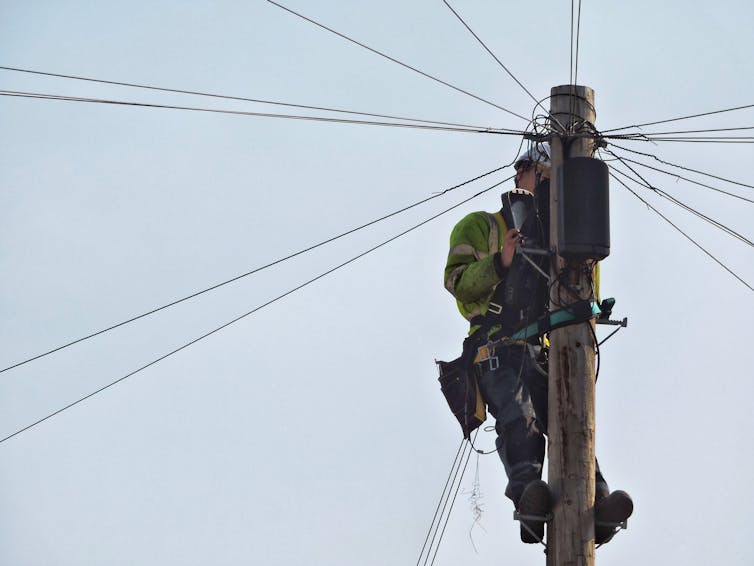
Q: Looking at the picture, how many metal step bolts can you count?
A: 4